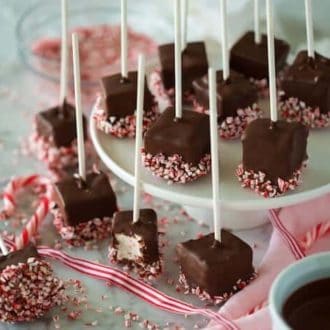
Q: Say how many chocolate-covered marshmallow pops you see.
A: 12